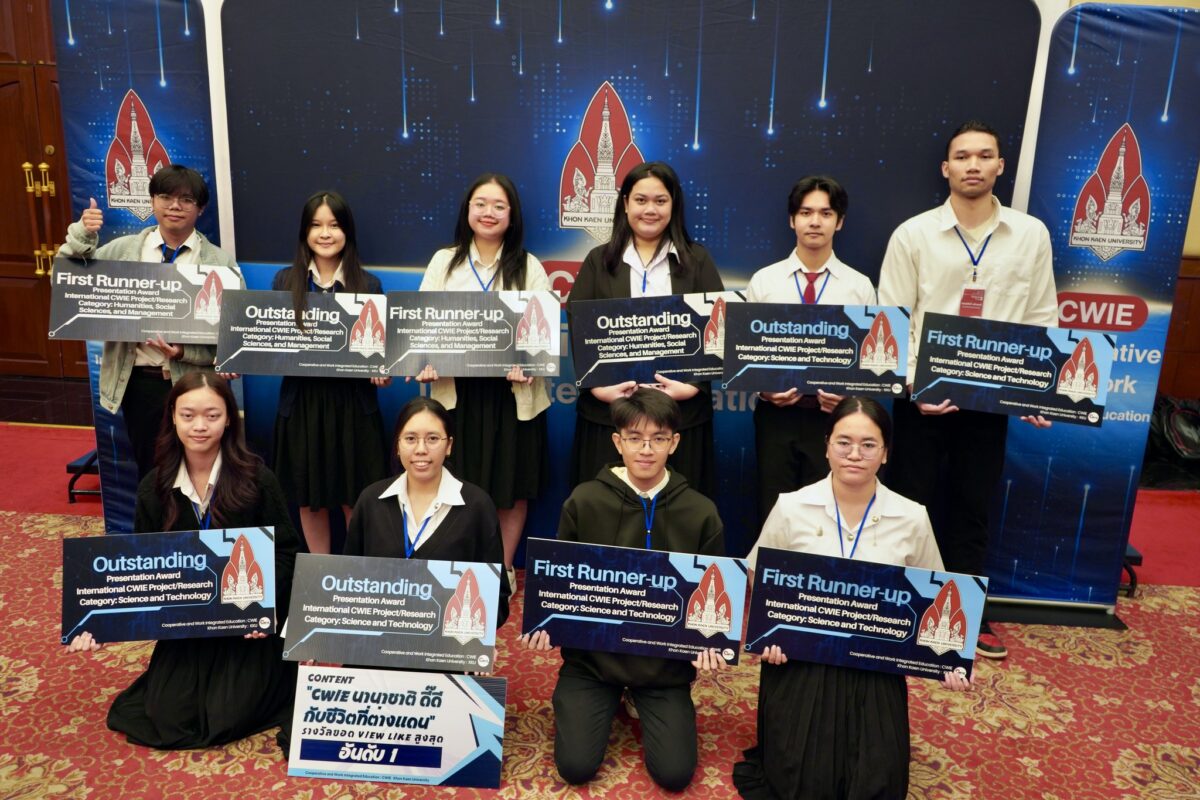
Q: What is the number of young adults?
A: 10